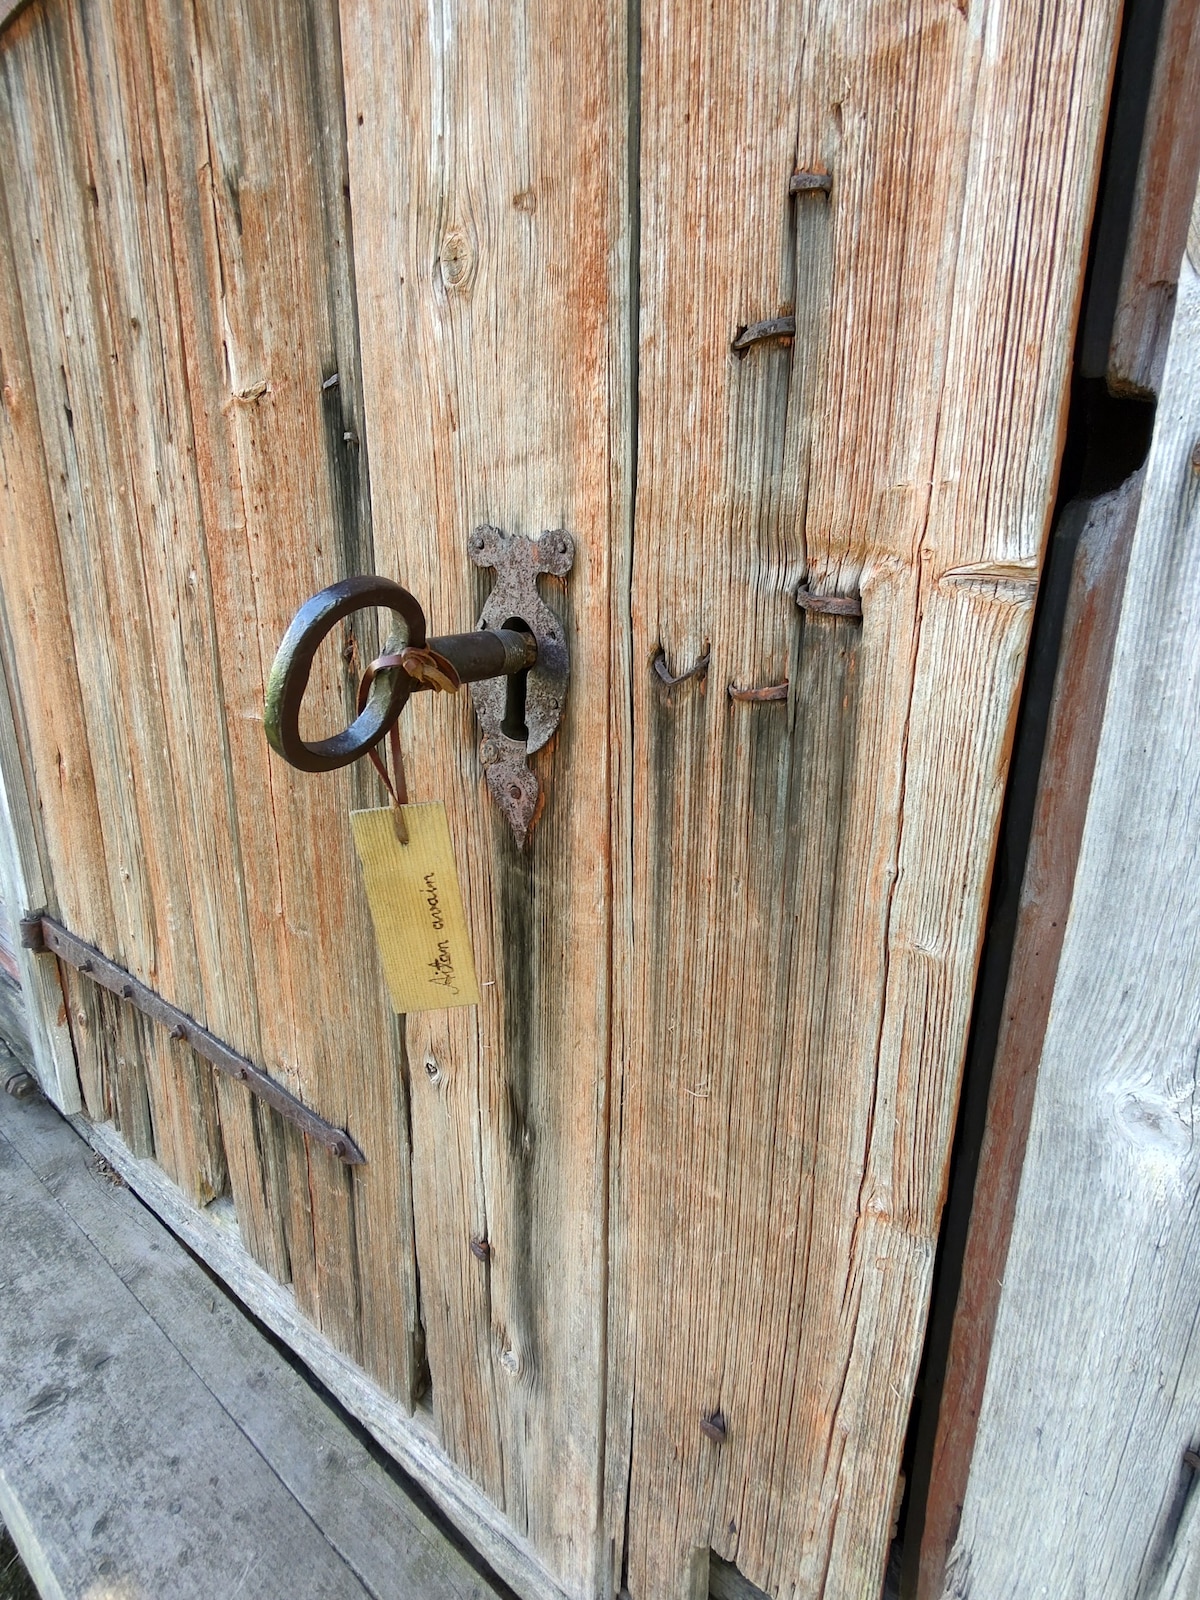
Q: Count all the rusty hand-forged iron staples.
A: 5